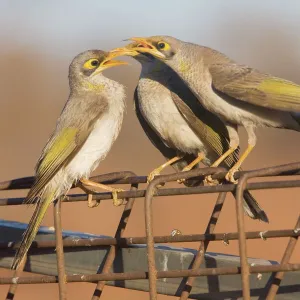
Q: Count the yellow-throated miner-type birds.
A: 3